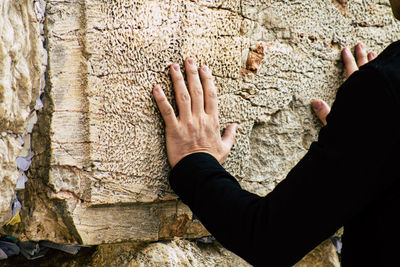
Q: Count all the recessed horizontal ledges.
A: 1